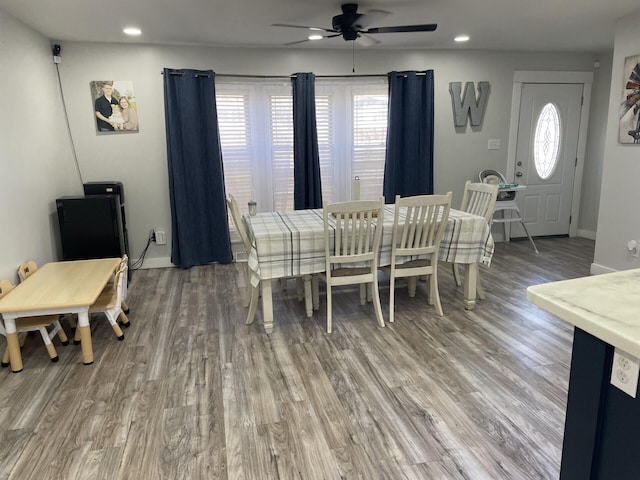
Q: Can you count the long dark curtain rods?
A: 1